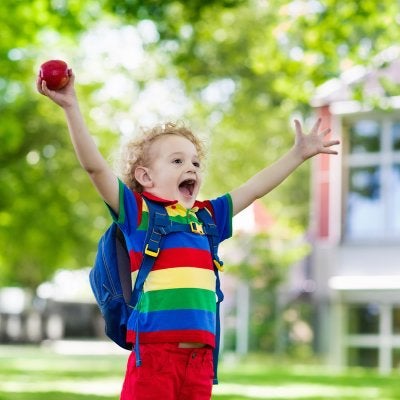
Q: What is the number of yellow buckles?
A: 3